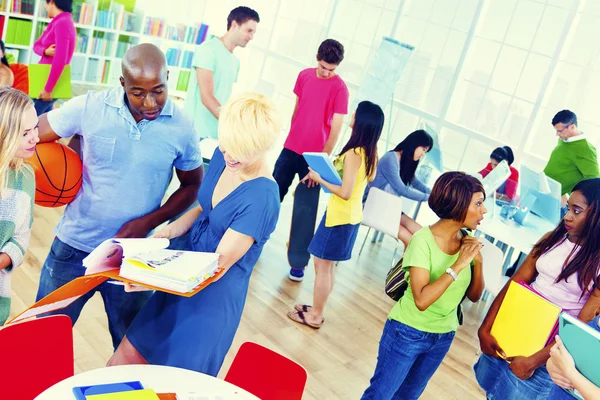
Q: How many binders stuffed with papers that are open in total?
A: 1